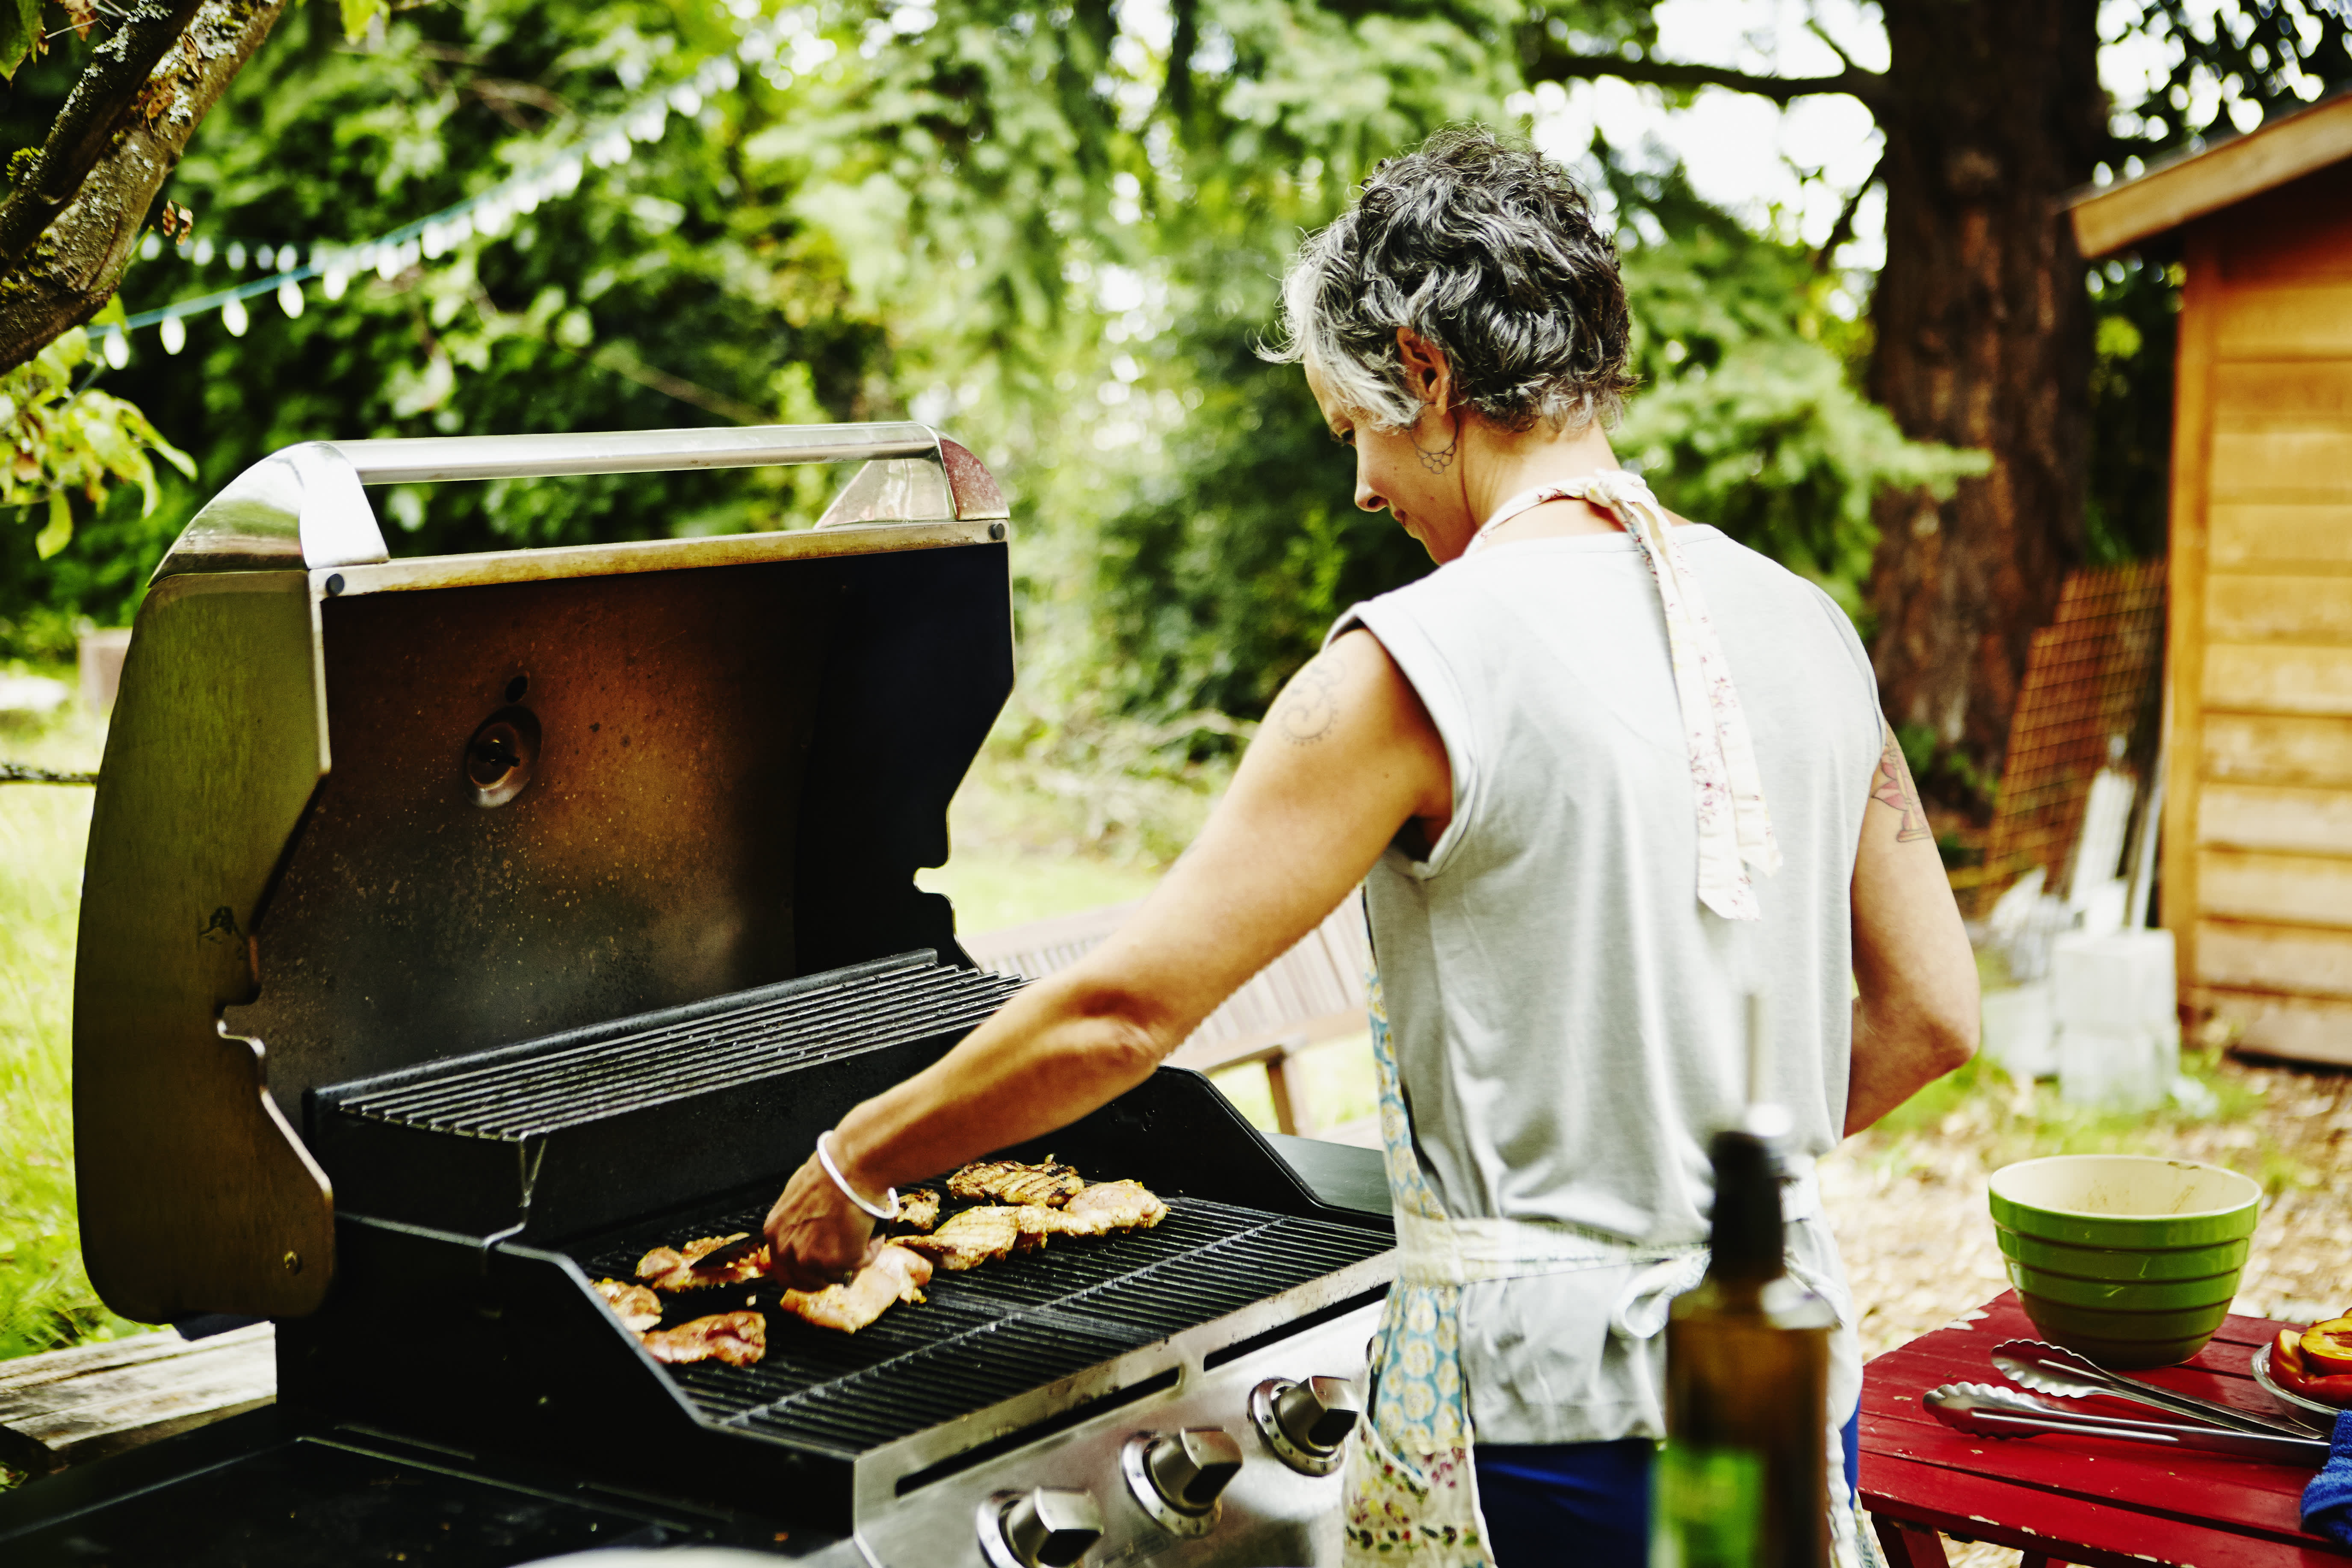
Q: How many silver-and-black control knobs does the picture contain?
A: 3